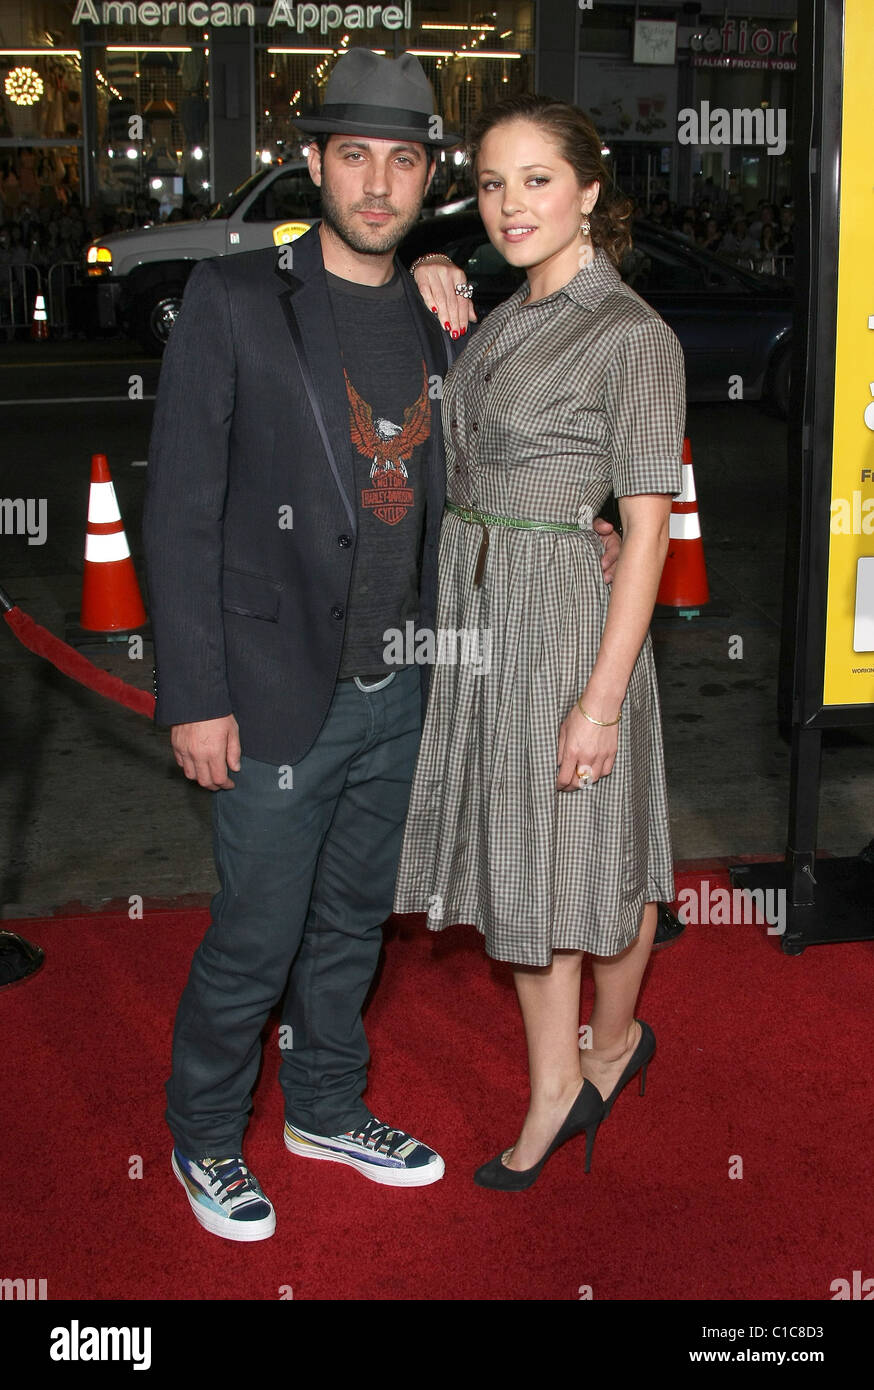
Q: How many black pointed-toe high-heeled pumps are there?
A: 2